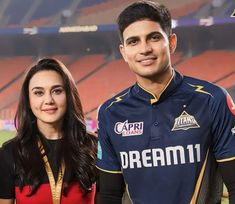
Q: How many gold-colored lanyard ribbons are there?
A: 1